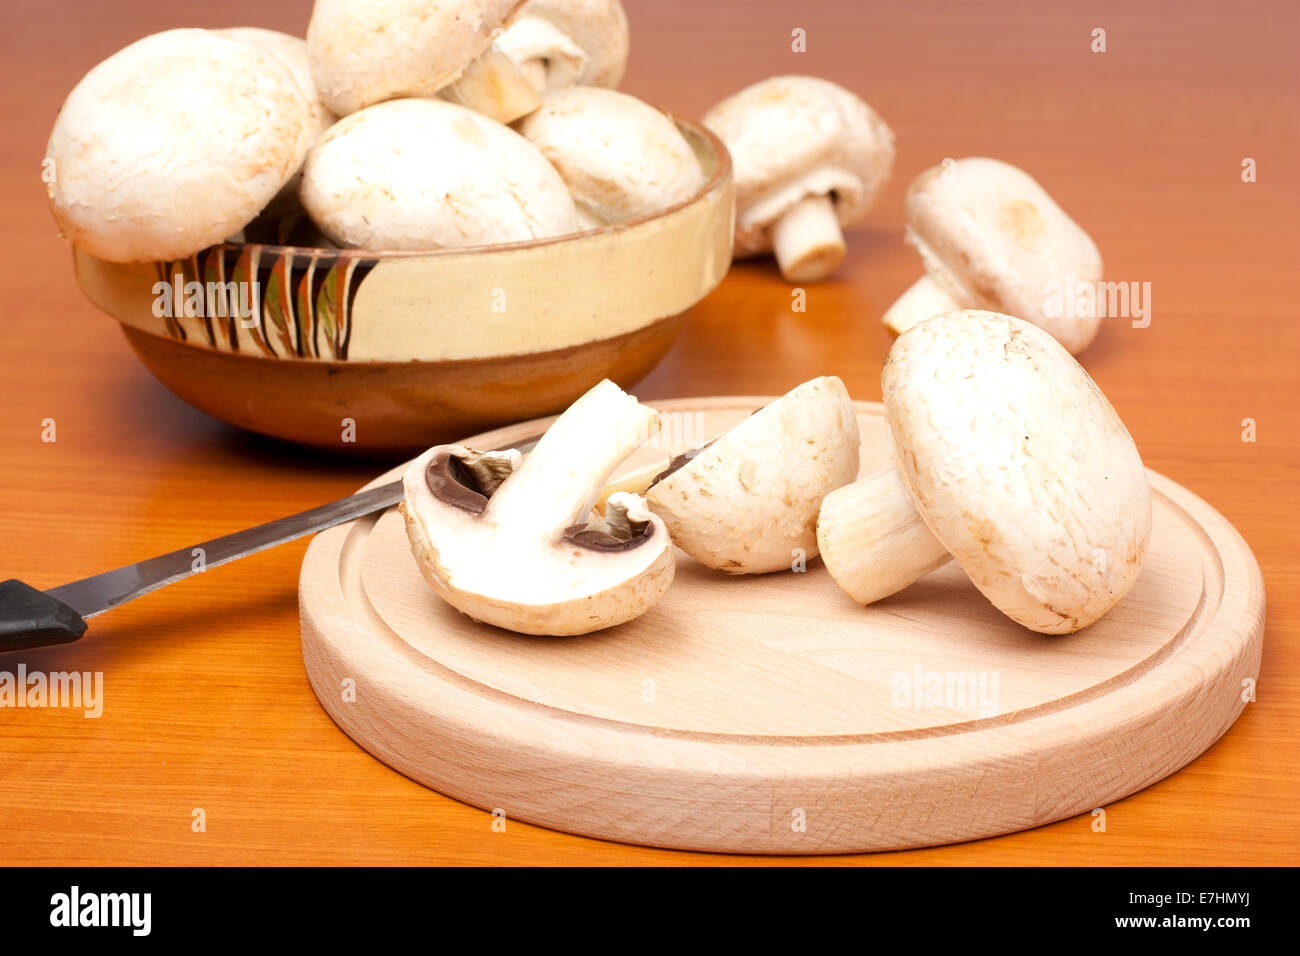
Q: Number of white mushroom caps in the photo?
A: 11